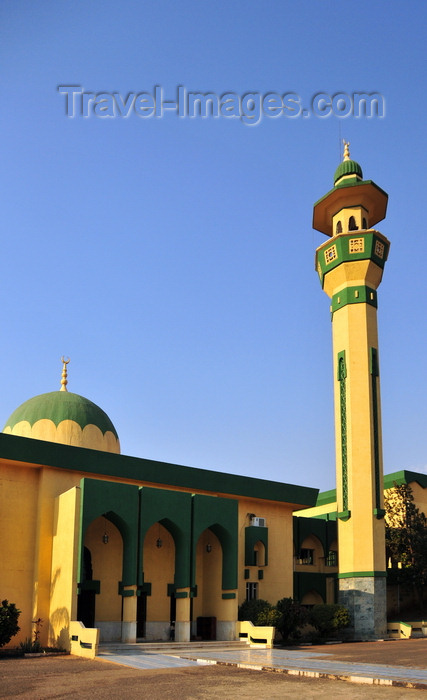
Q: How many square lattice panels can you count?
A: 3